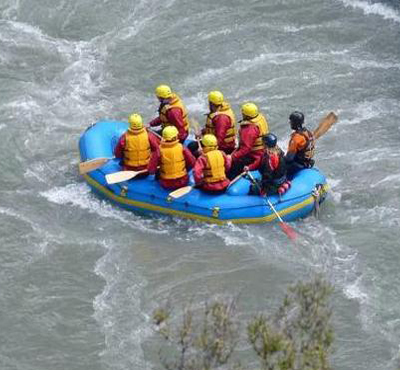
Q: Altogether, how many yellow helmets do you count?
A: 6